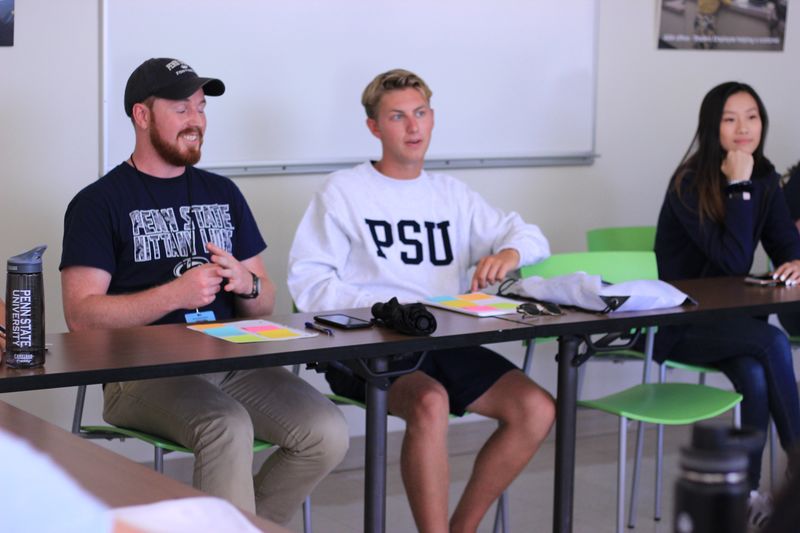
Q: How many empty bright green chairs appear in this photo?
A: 1